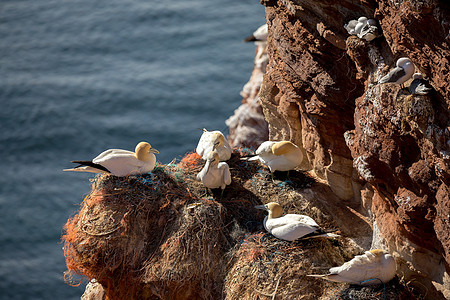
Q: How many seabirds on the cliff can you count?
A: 11